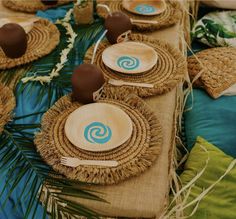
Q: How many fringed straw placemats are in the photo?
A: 6